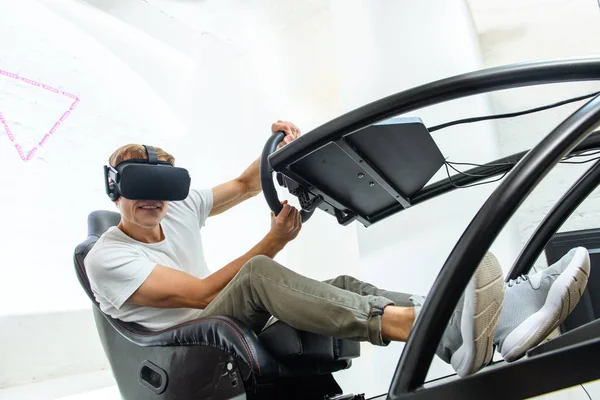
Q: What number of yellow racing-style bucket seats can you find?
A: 0